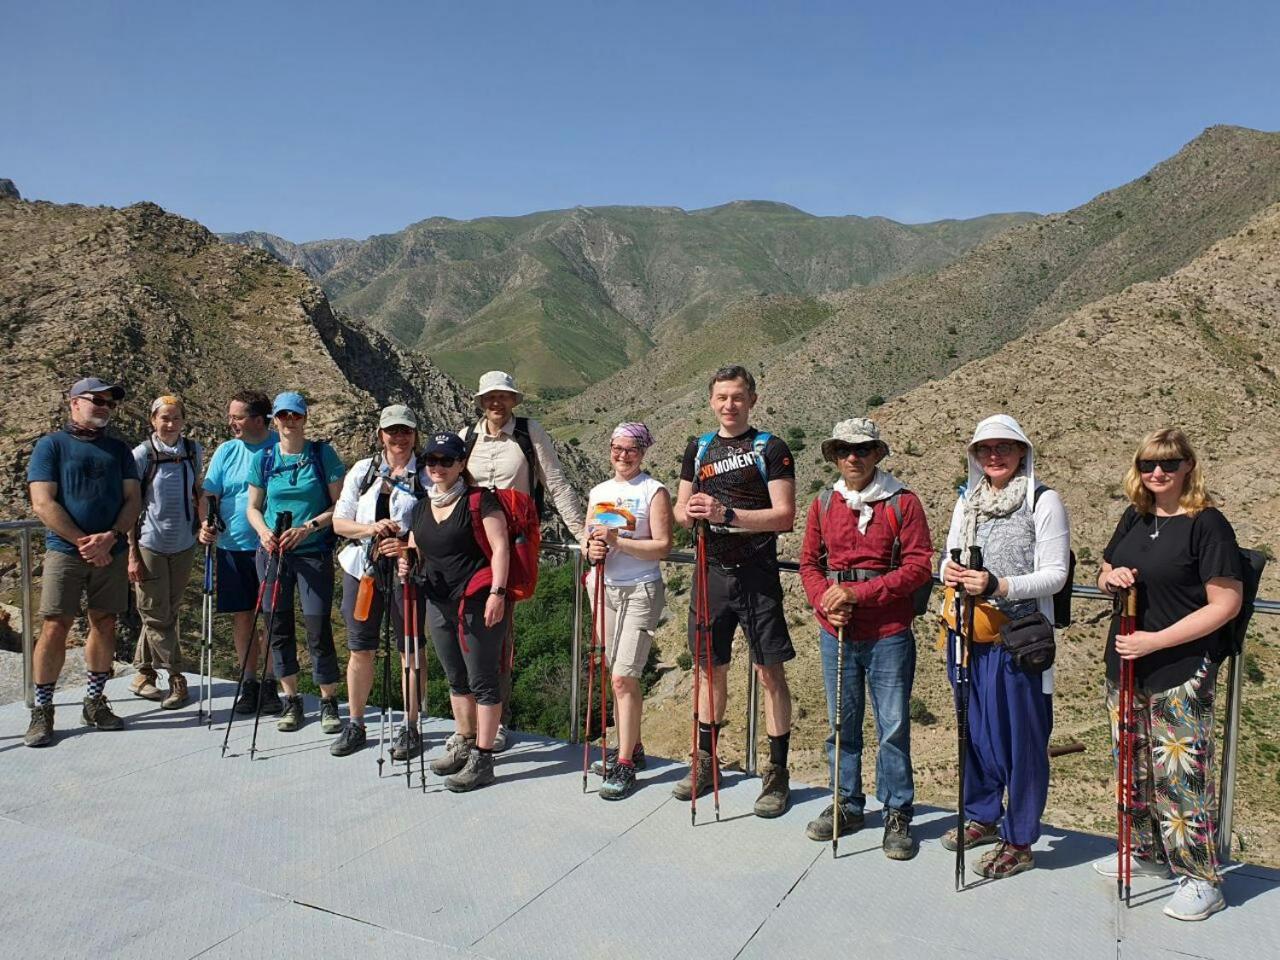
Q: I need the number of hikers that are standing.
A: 12